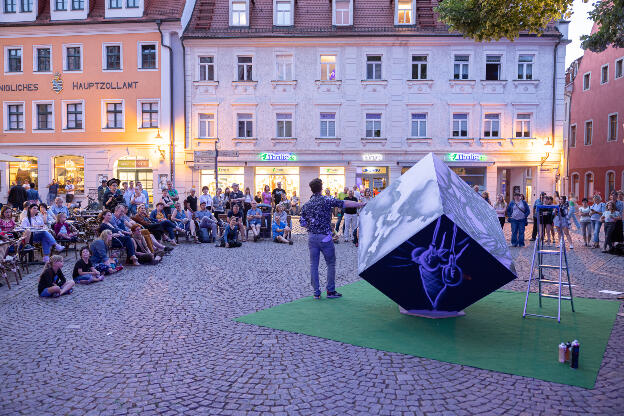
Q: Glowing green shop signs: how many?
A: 2